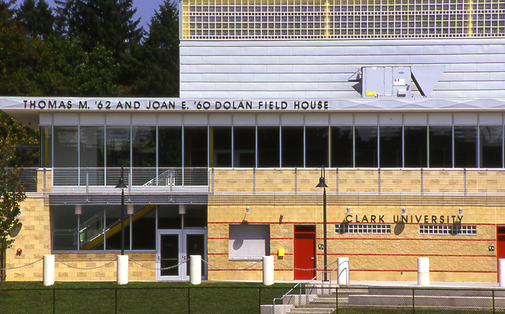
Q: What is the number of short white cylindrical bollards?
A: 7